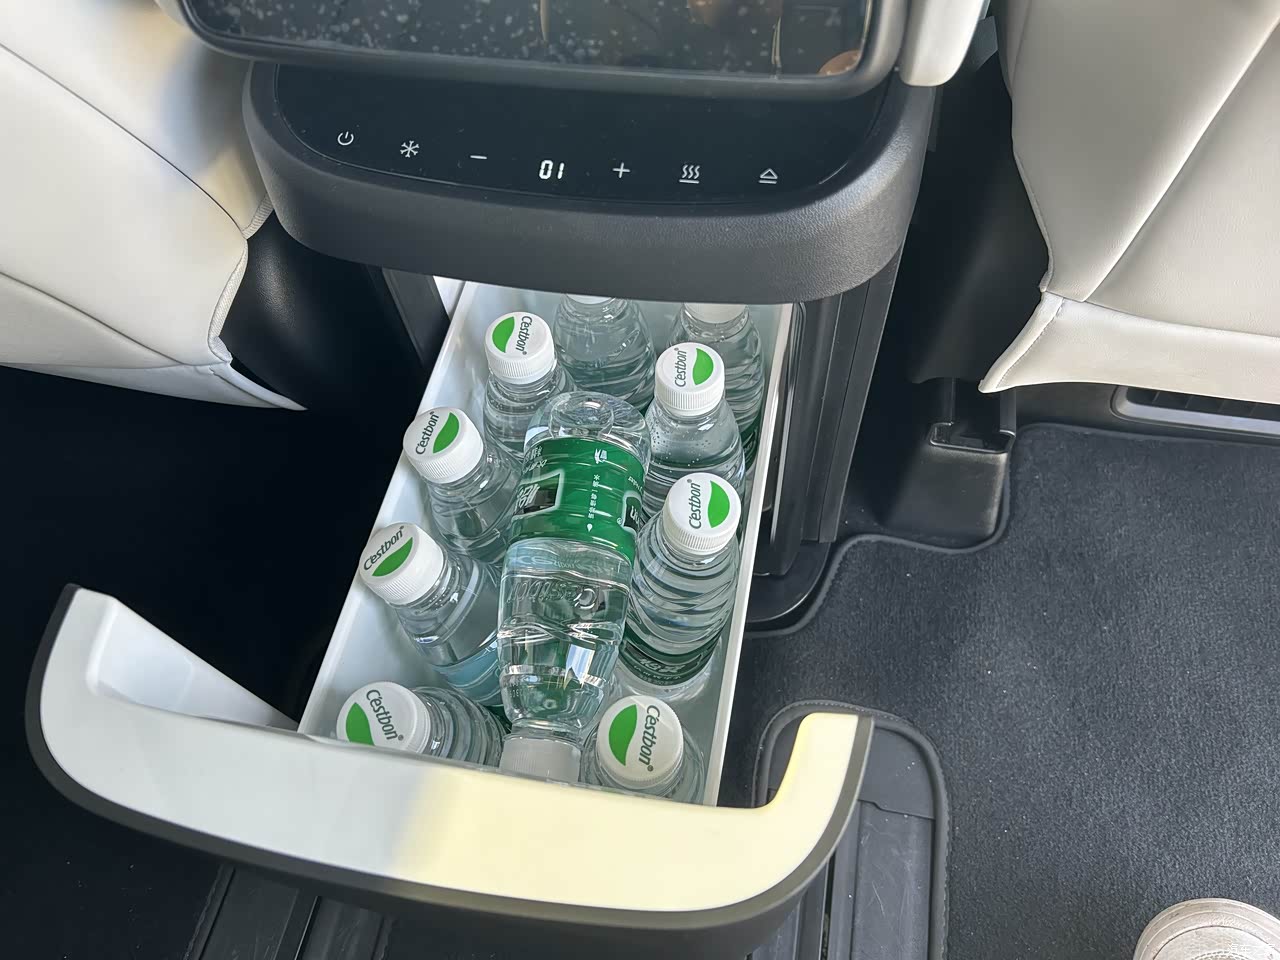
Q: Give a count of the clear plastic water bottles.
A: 10